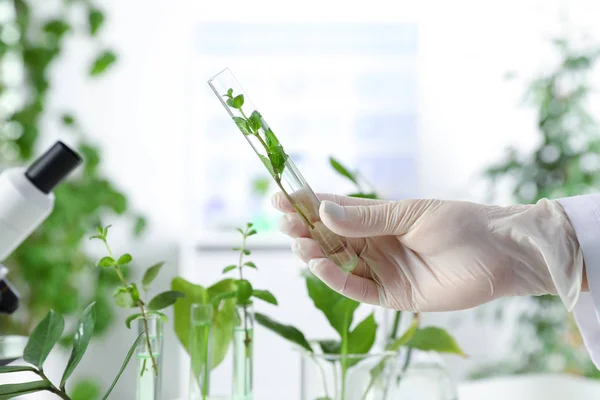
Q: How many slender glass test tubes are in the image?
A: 4